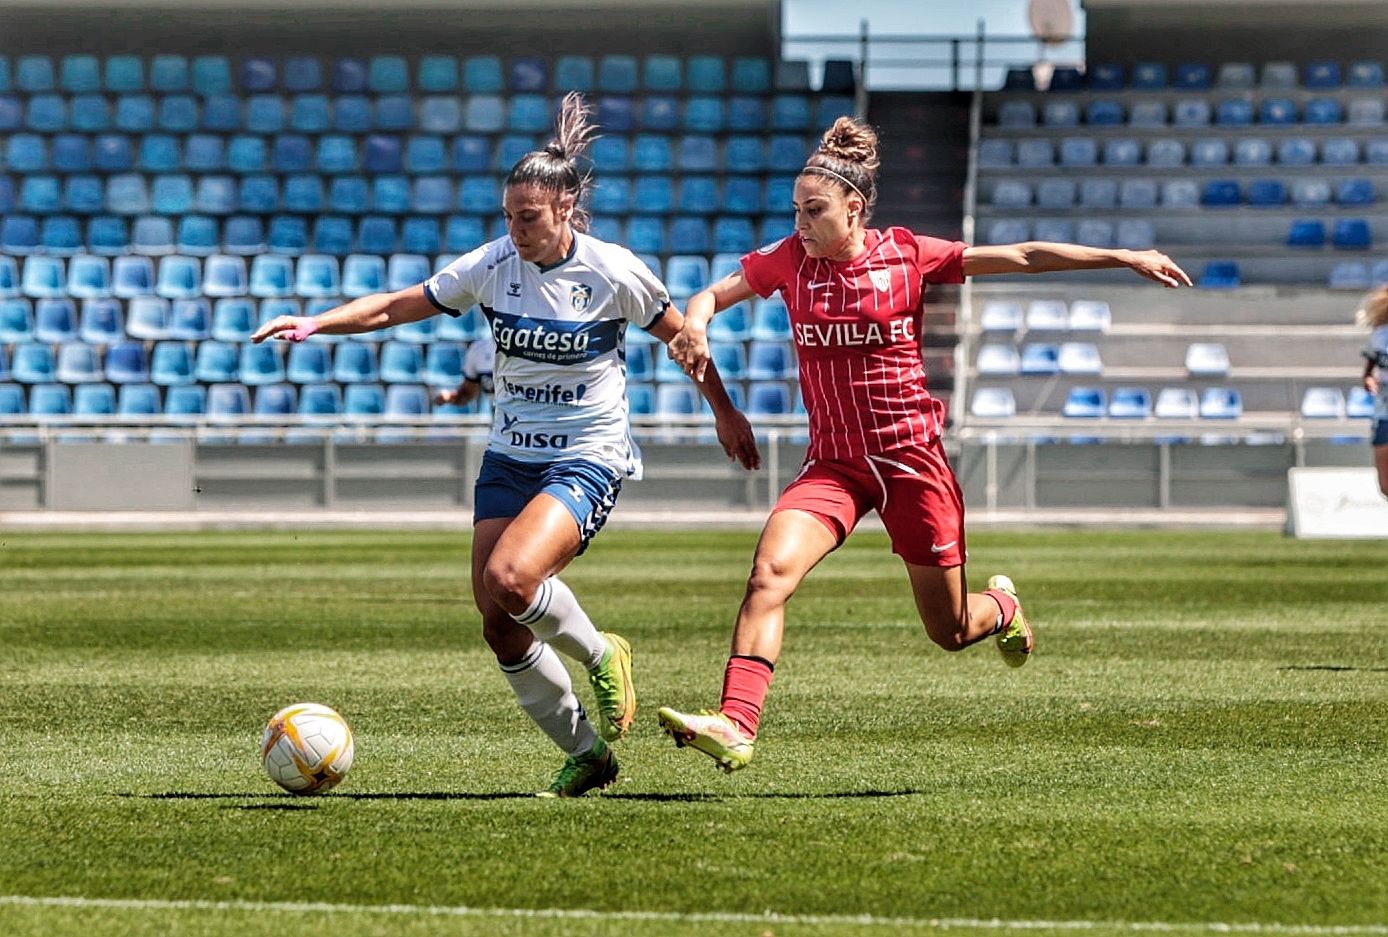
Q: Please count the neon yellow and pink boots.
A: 2